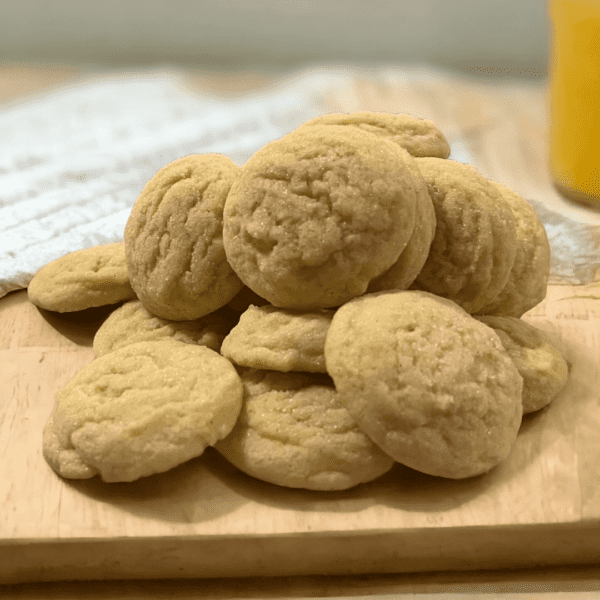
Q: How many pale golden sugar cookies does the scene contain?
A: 13